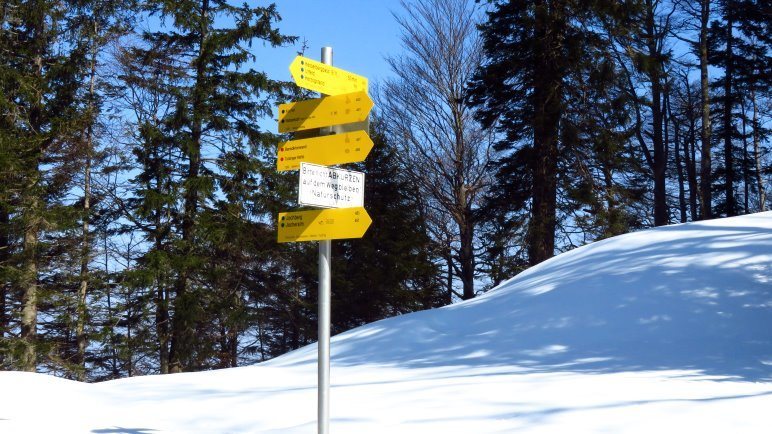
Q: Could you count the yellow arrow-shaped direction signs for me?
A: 4